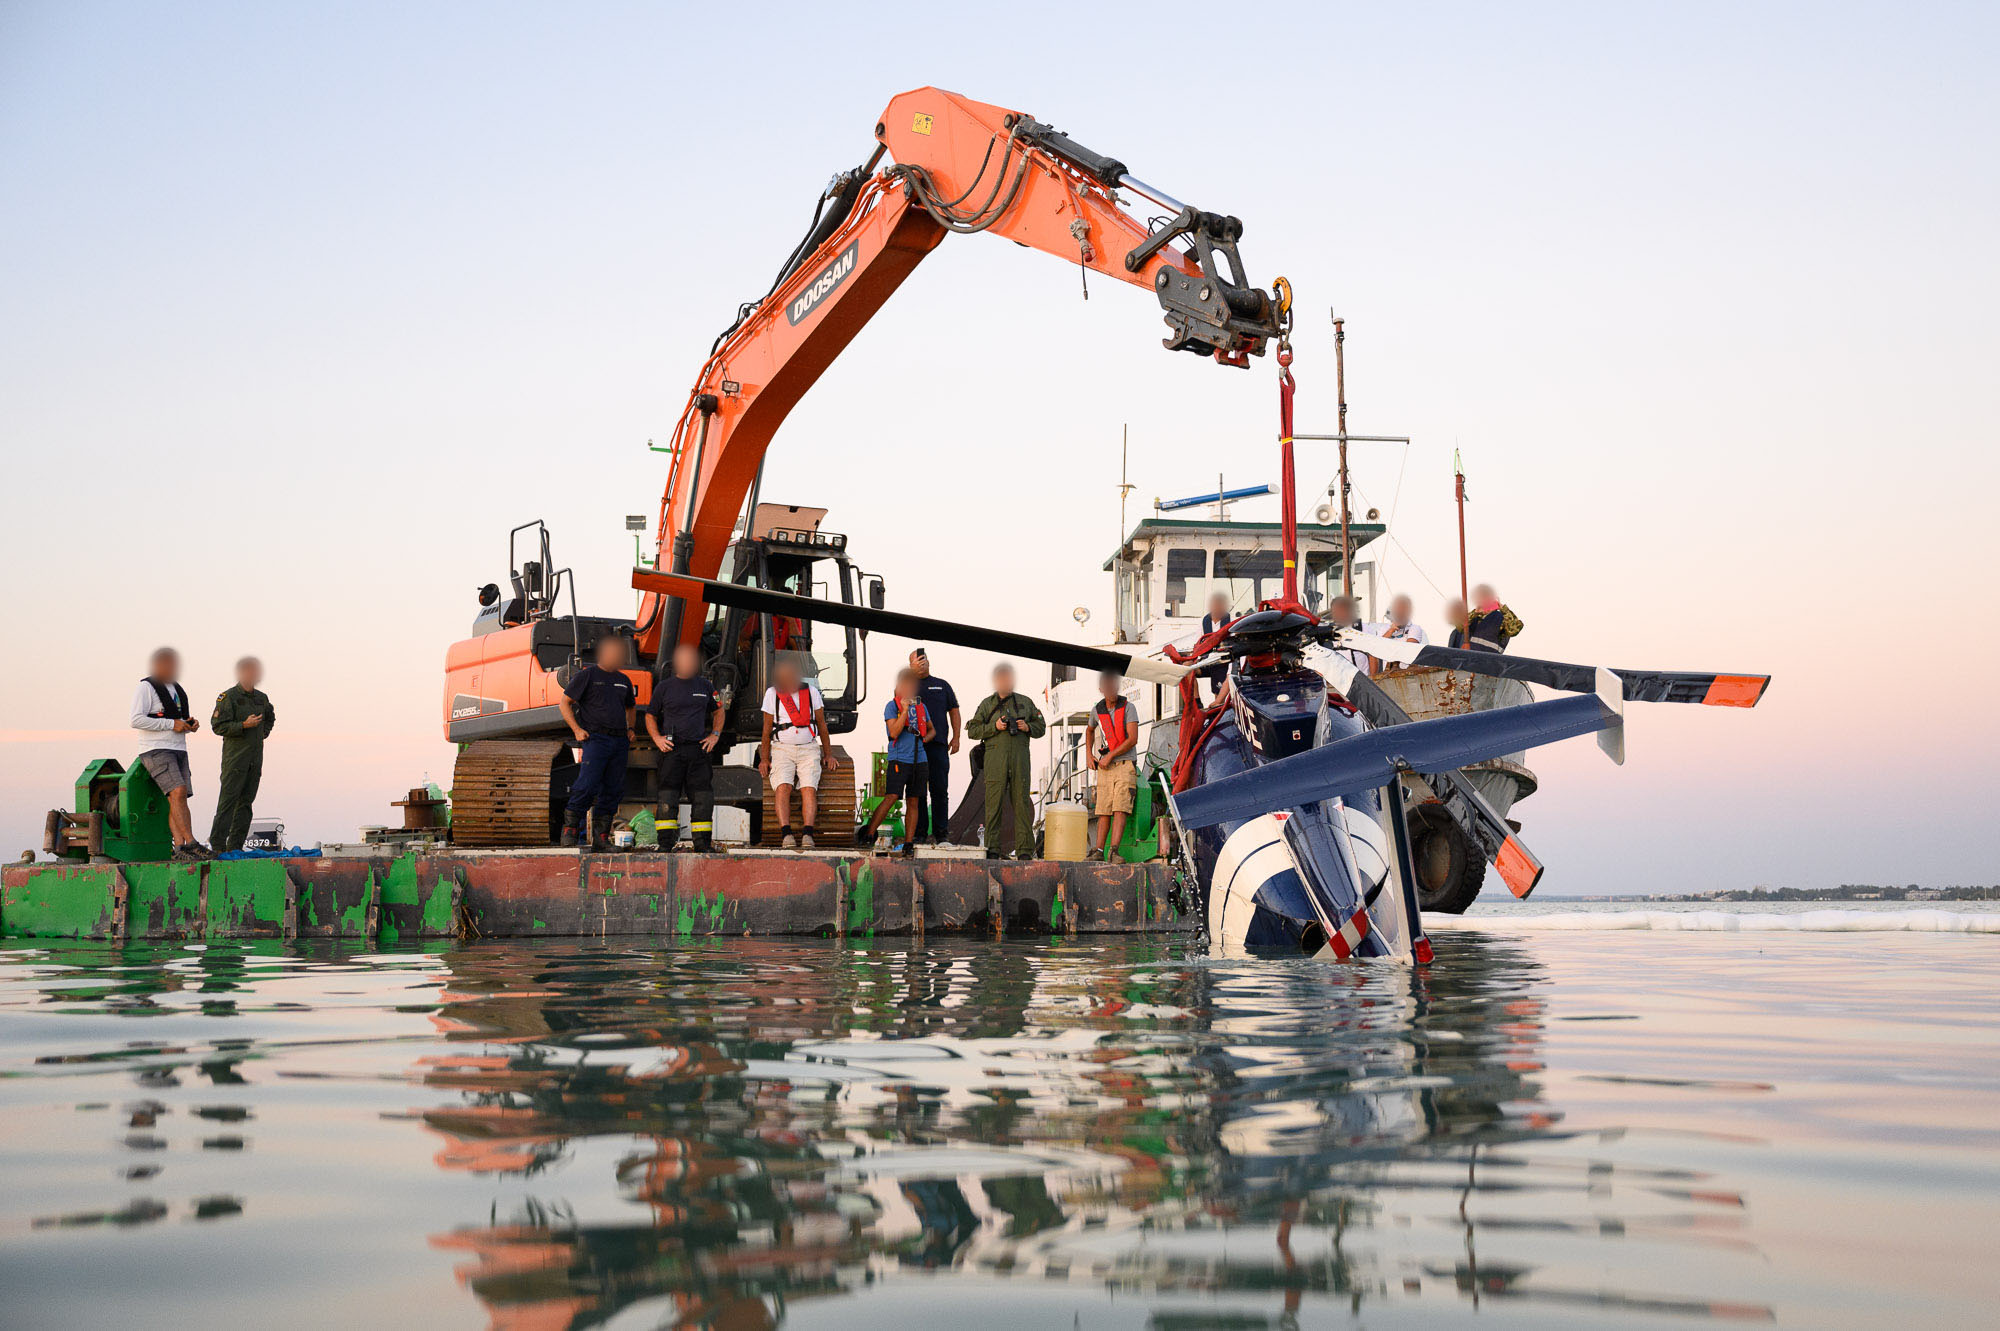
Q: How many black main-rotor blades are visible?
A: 3